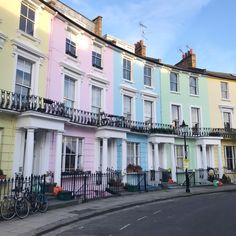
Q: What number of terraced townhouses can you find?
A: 5